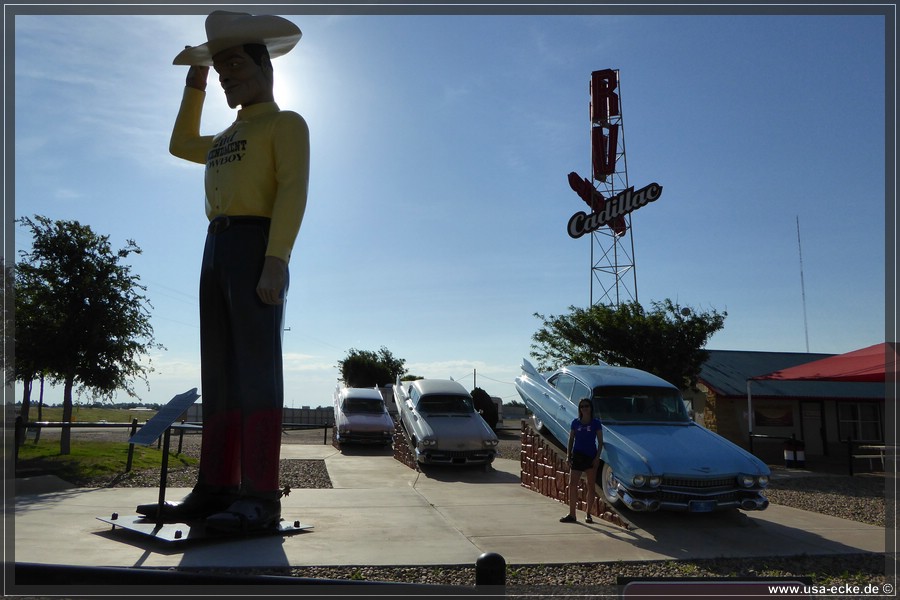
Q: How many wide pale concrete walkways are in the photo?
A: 1